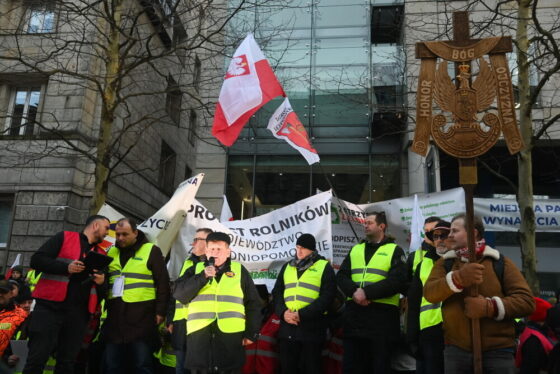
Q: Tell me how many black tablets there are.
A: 1